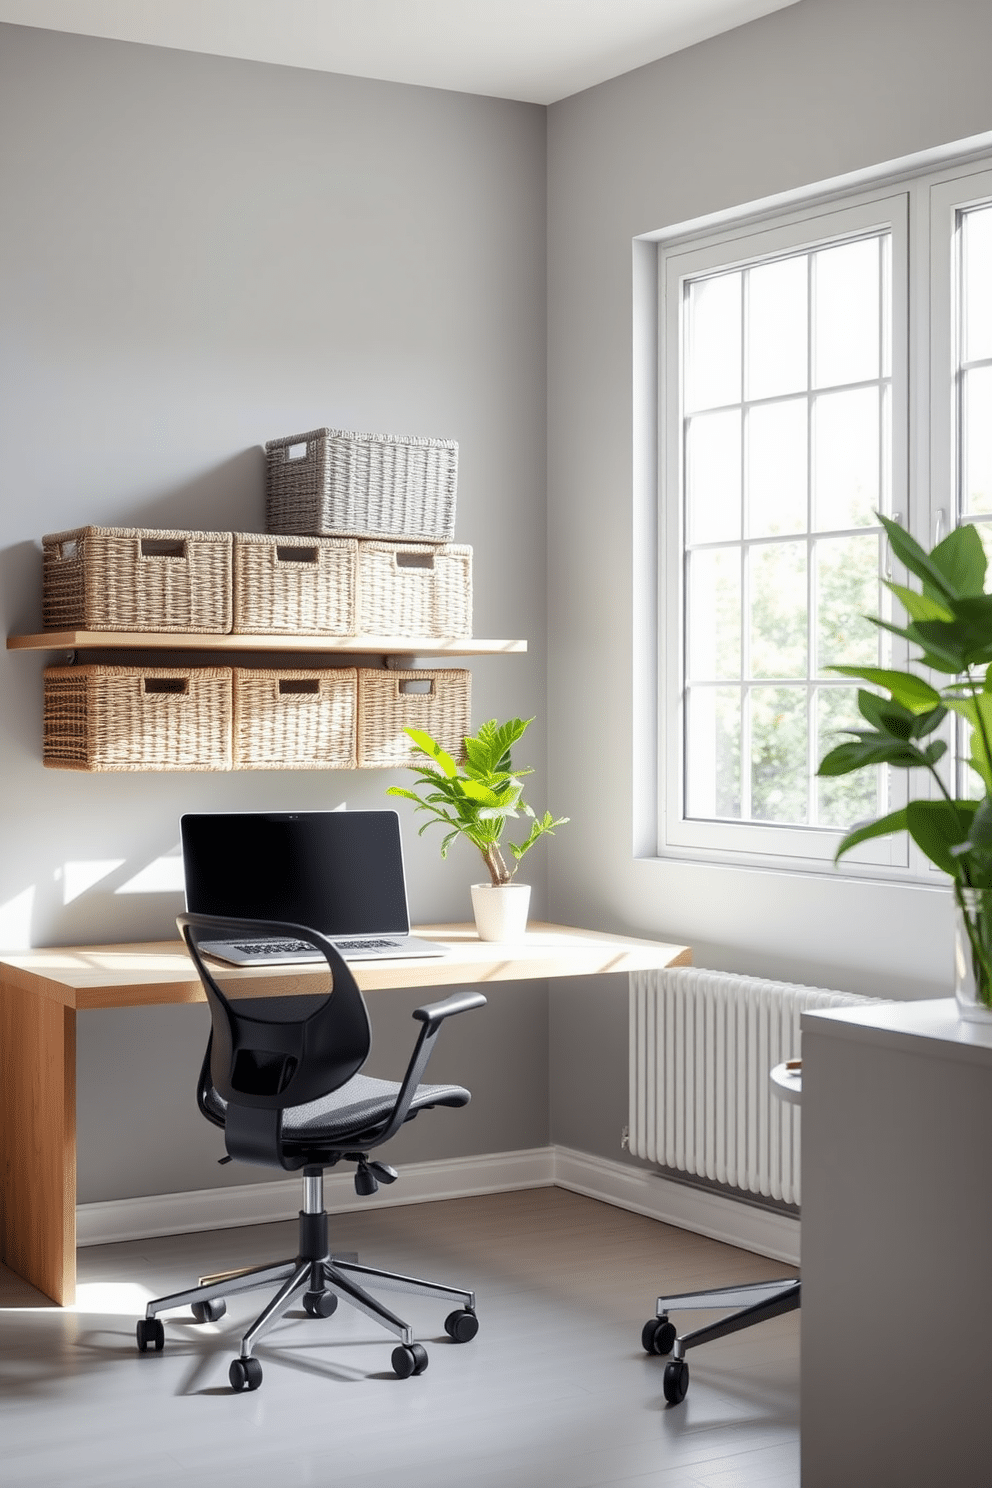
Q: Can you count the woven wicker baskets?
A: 7